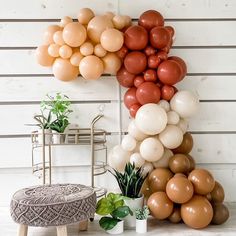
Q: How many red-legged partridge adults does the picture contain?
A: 0